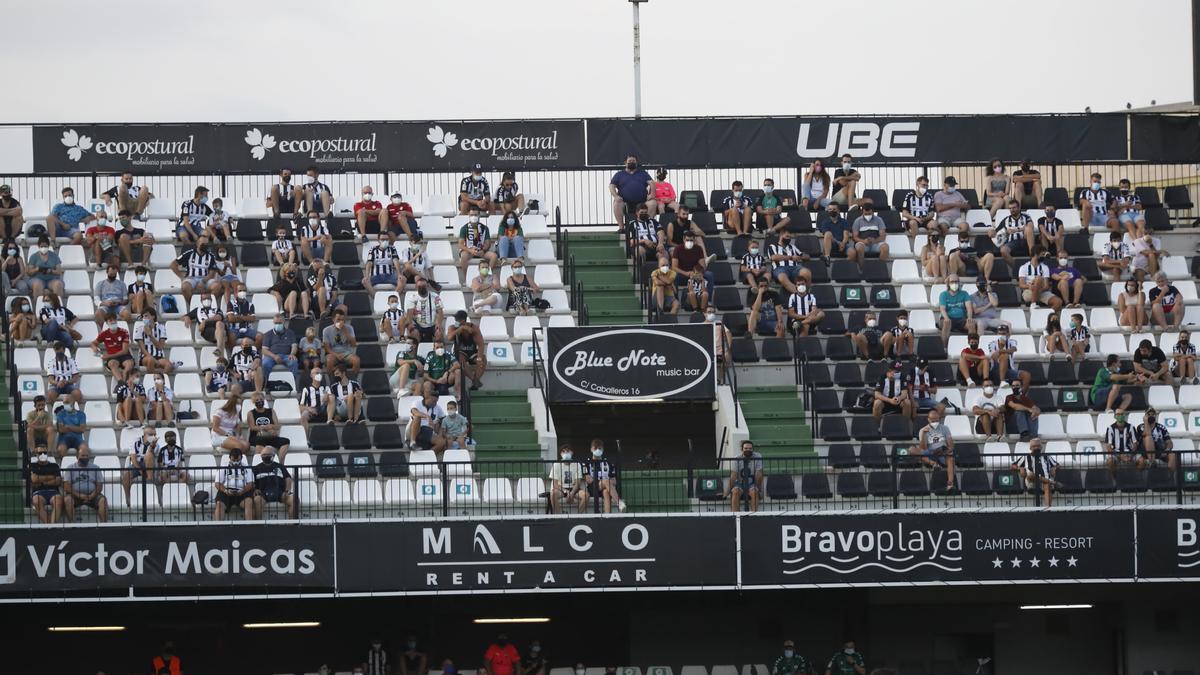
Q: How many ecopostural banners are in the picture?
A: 3